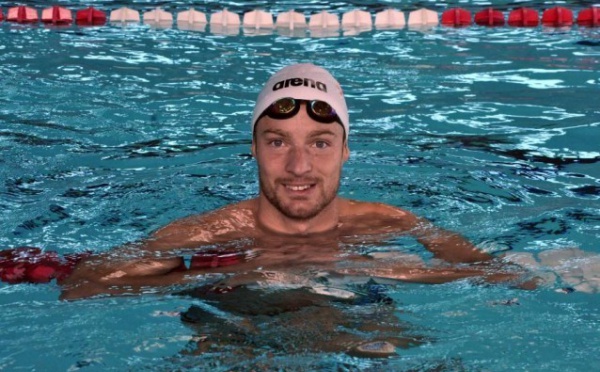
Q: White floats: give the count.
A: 10